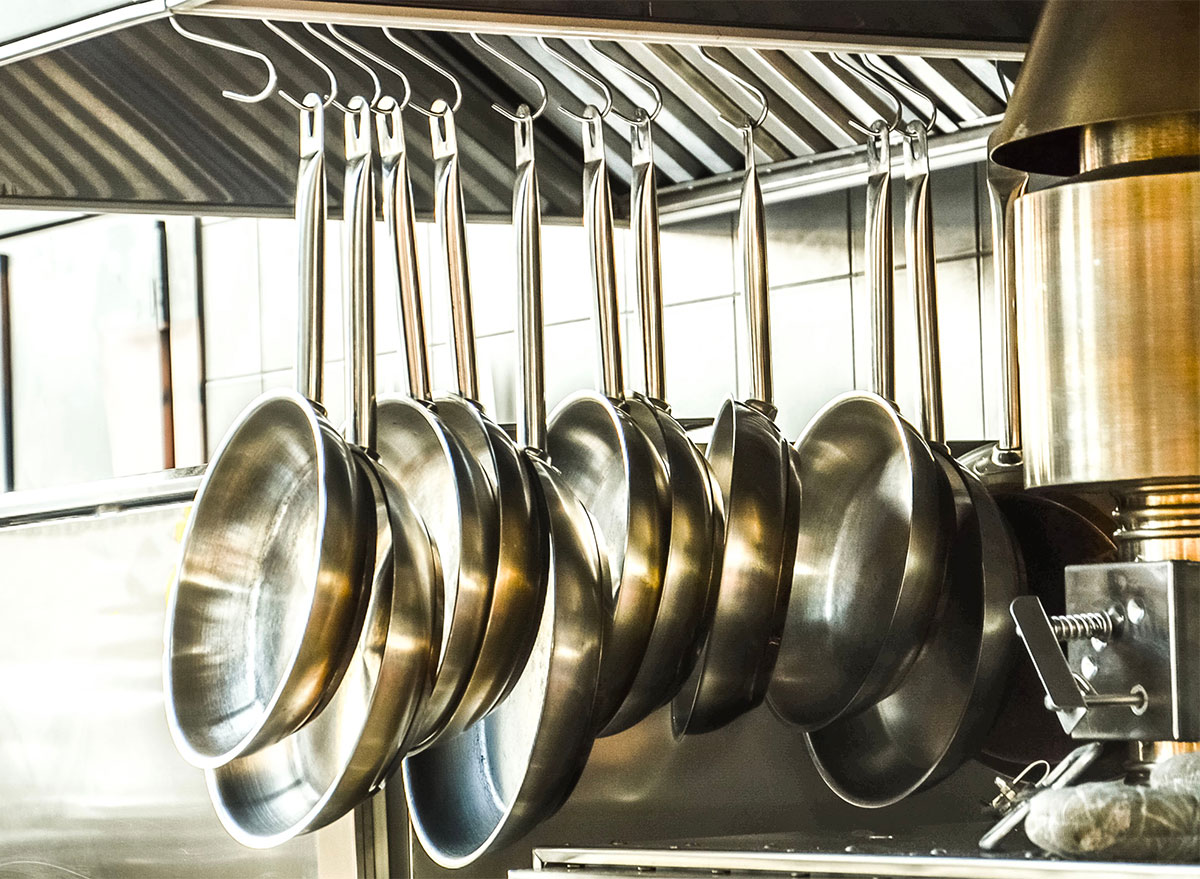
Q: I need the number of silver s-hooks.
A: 11